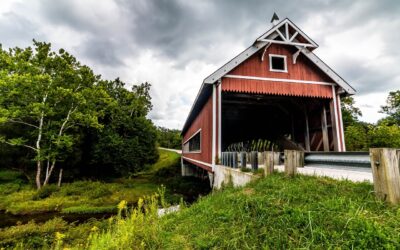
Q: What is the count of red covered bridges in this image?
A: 1